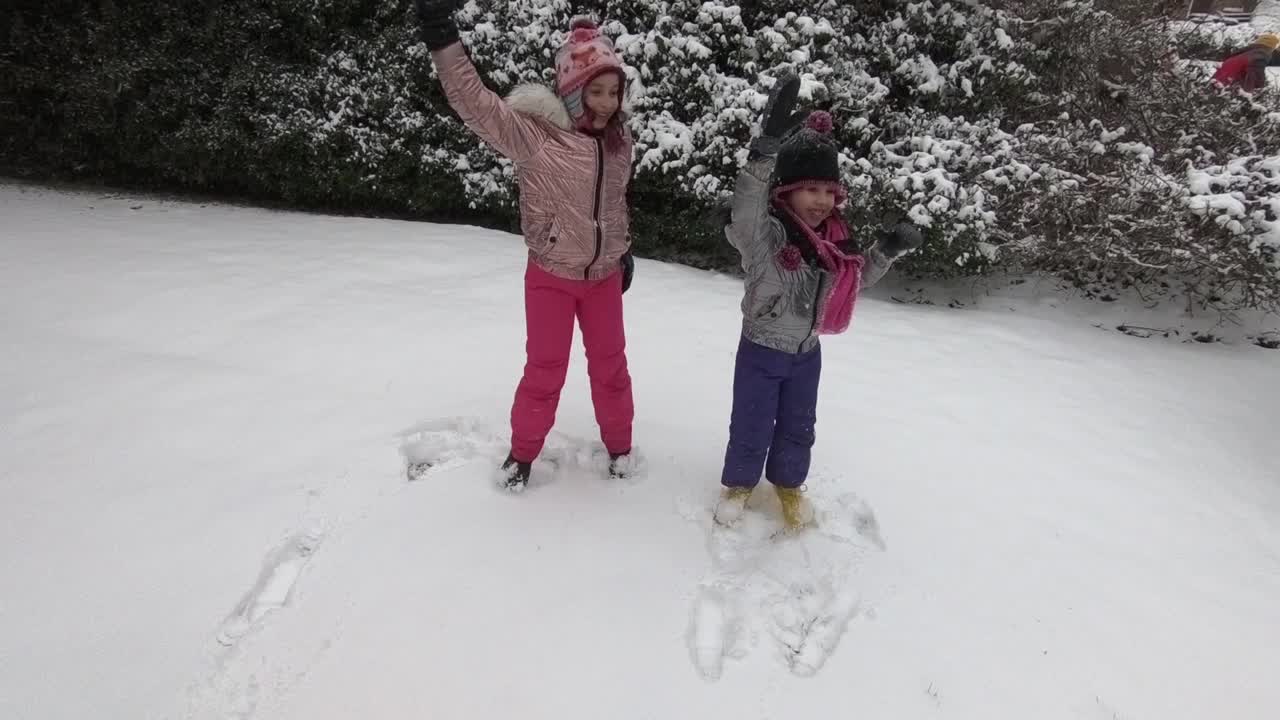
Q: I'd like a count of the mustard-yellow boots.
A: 2